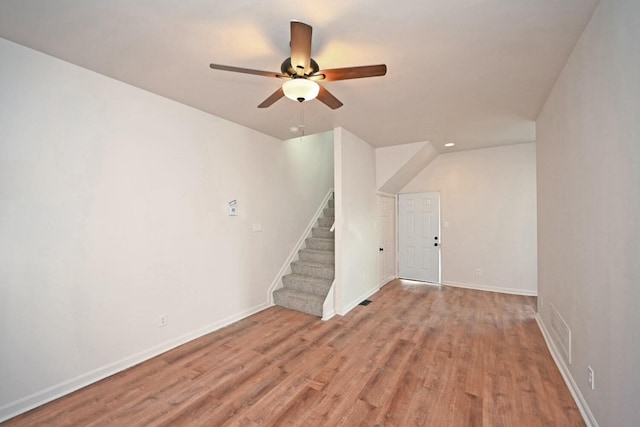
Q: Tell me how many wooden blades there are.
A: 5